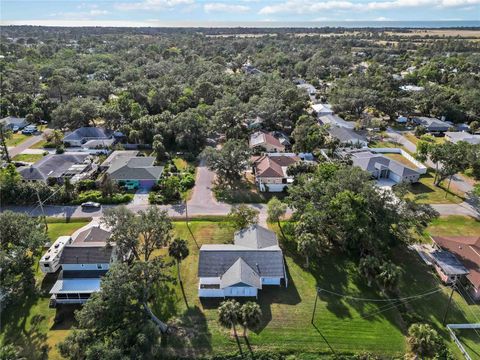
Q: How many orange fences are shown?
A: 0